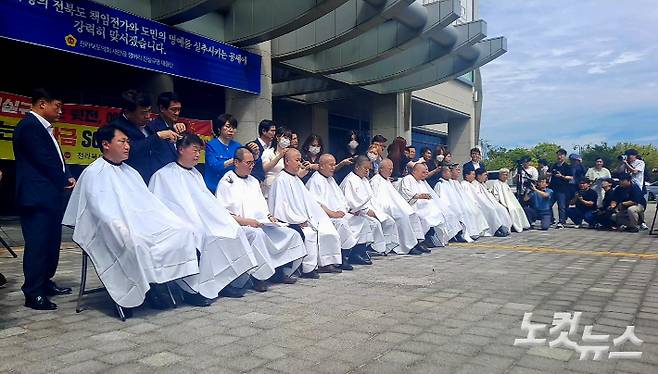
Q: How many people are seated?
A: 13